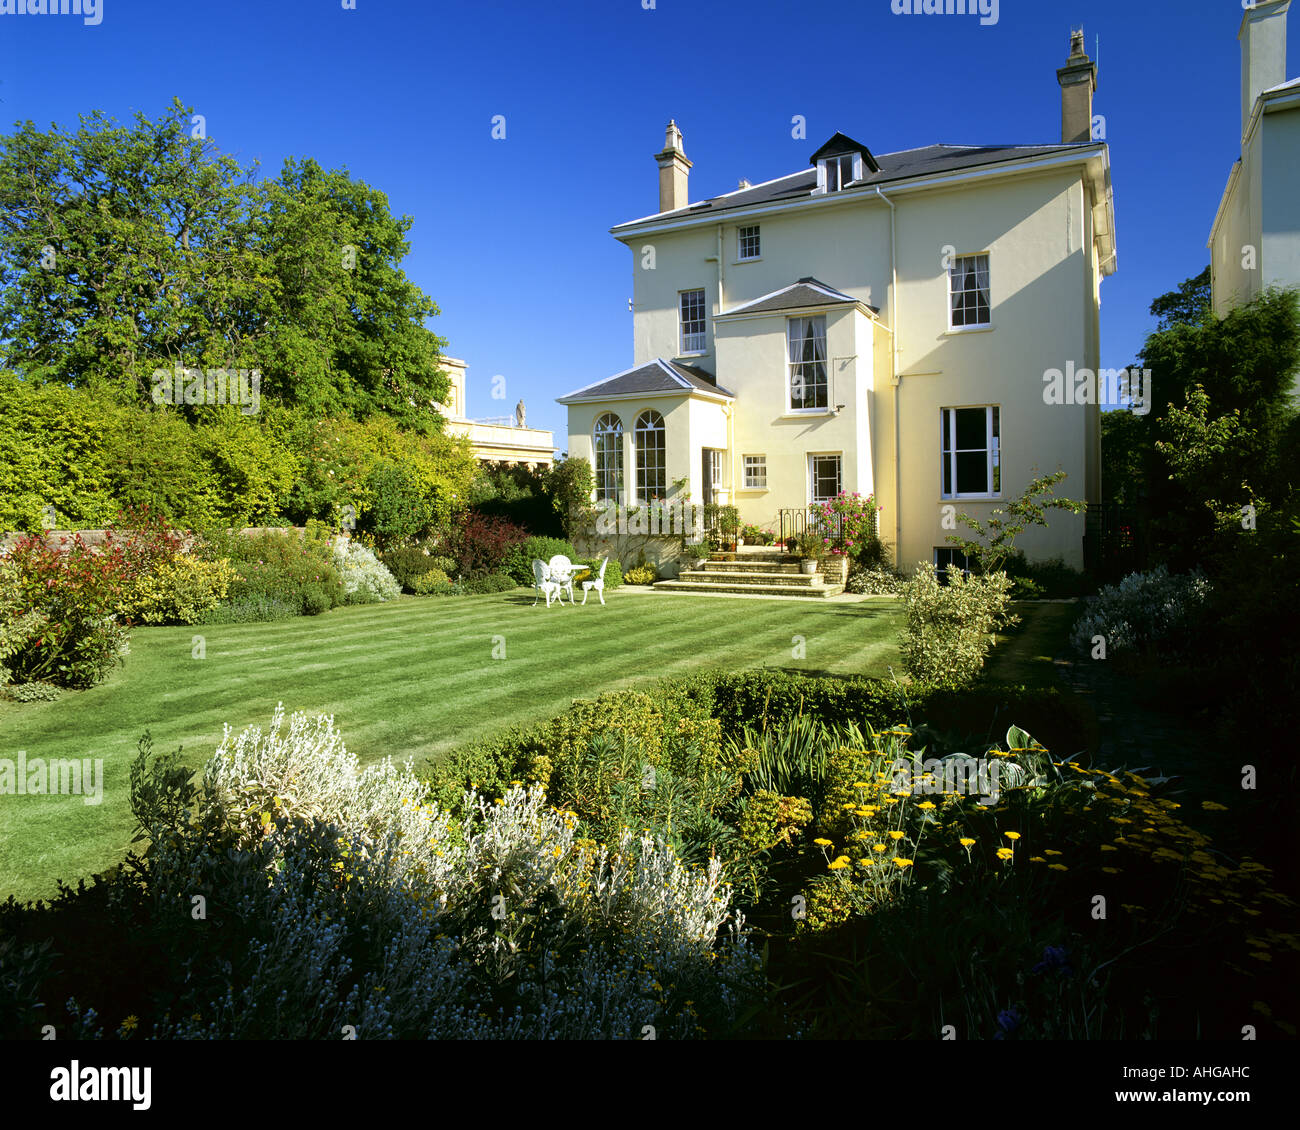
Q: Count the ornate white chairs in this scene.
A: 3